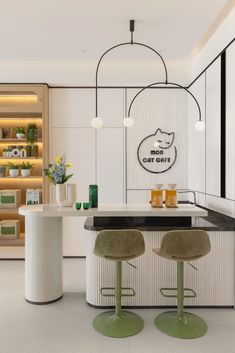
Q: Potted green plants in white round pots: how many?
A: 3